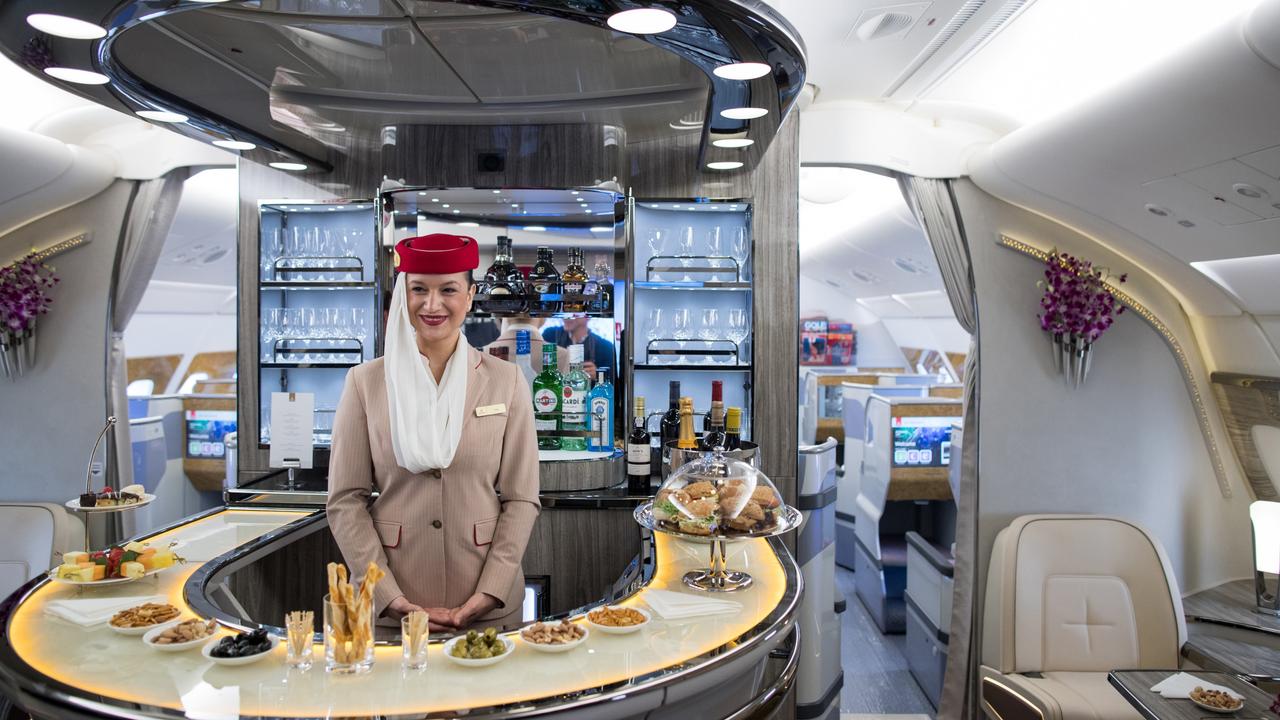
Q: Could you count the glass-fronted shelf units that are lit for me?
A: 2